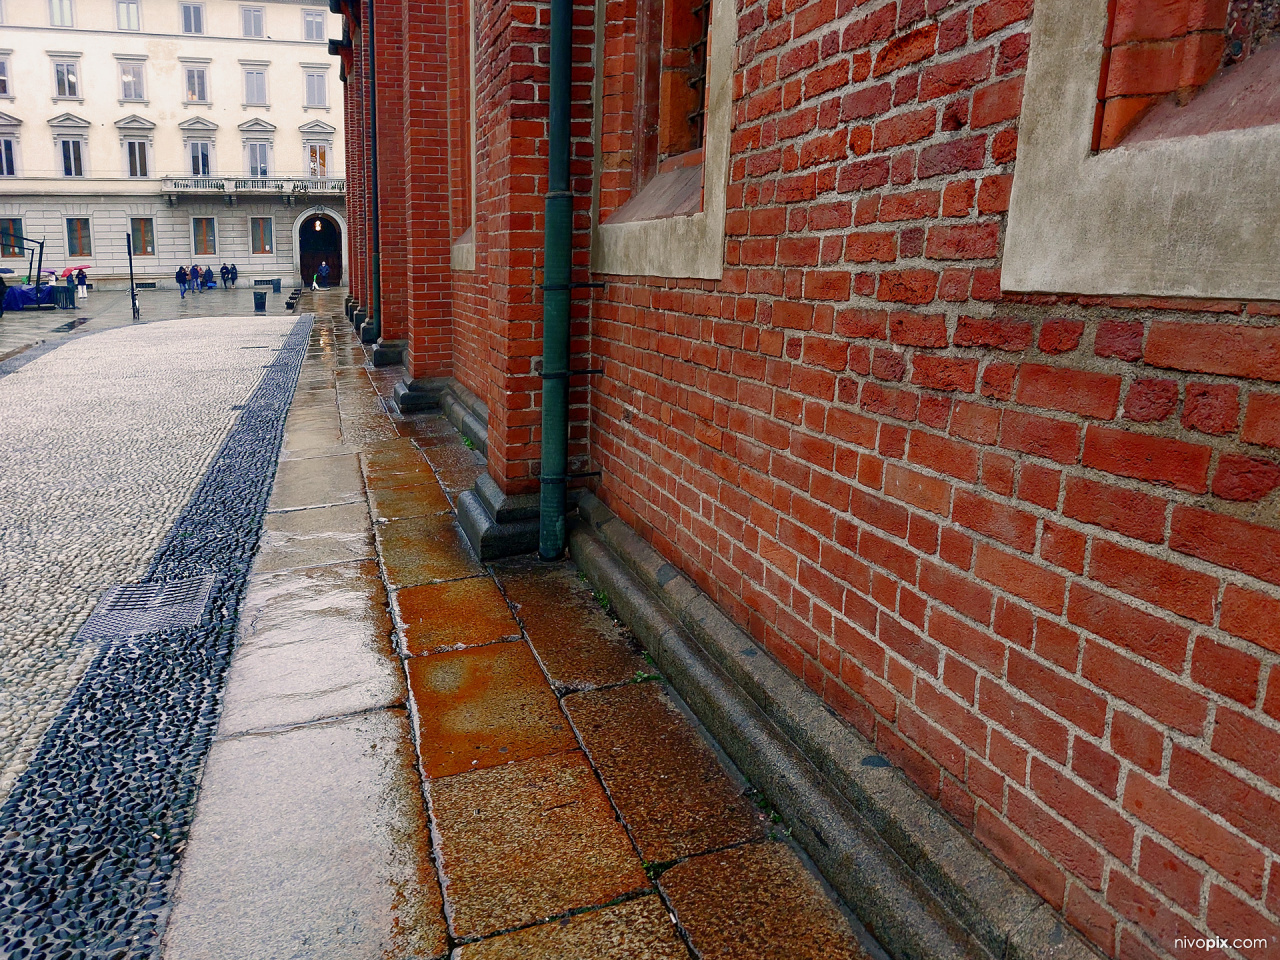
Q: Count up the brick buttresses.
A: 7